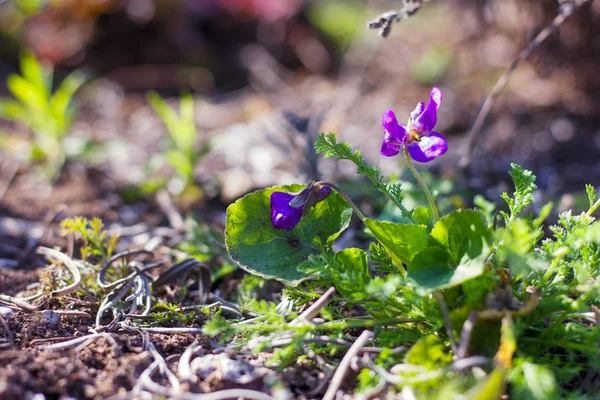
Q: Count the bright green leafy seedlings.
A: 2